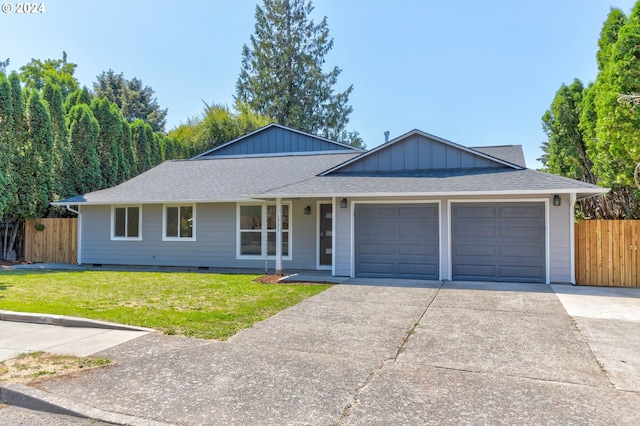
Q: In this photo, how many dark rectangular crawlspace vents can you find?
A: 2